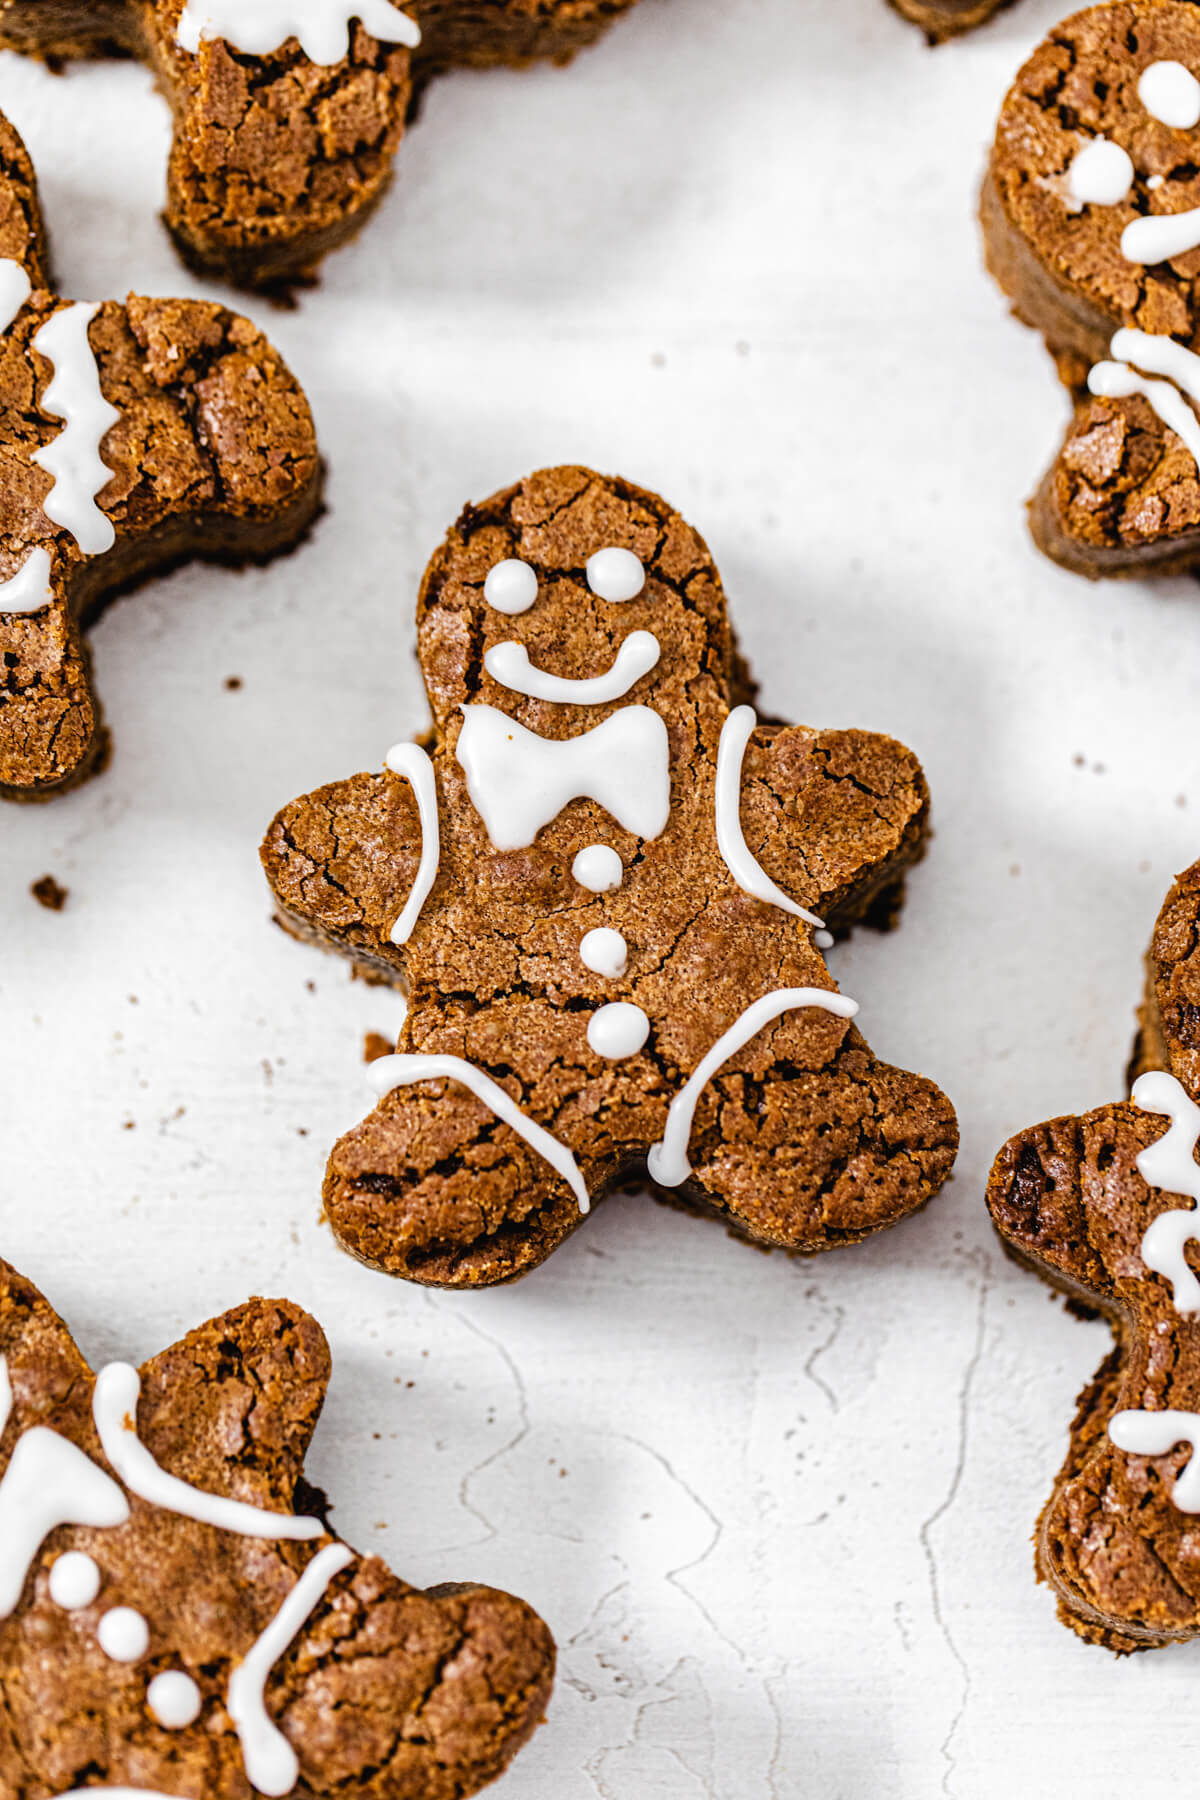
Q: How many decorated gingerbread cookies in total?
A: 6